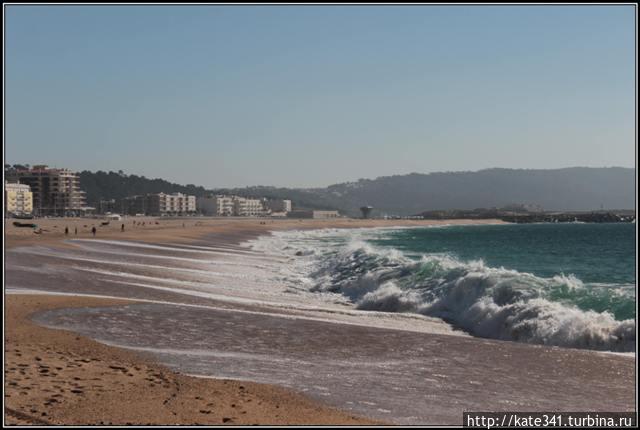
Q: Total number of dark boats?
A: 2